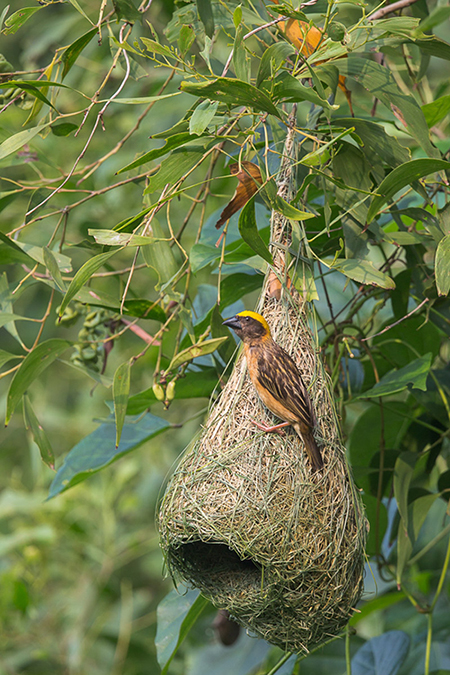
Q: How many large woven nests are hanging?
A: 1